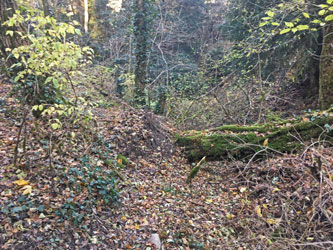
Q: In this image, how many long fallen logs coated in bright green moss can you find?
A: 1